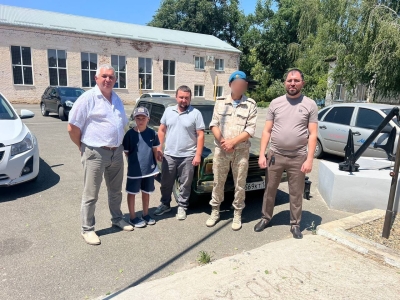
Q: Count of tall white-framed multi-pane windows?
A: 6